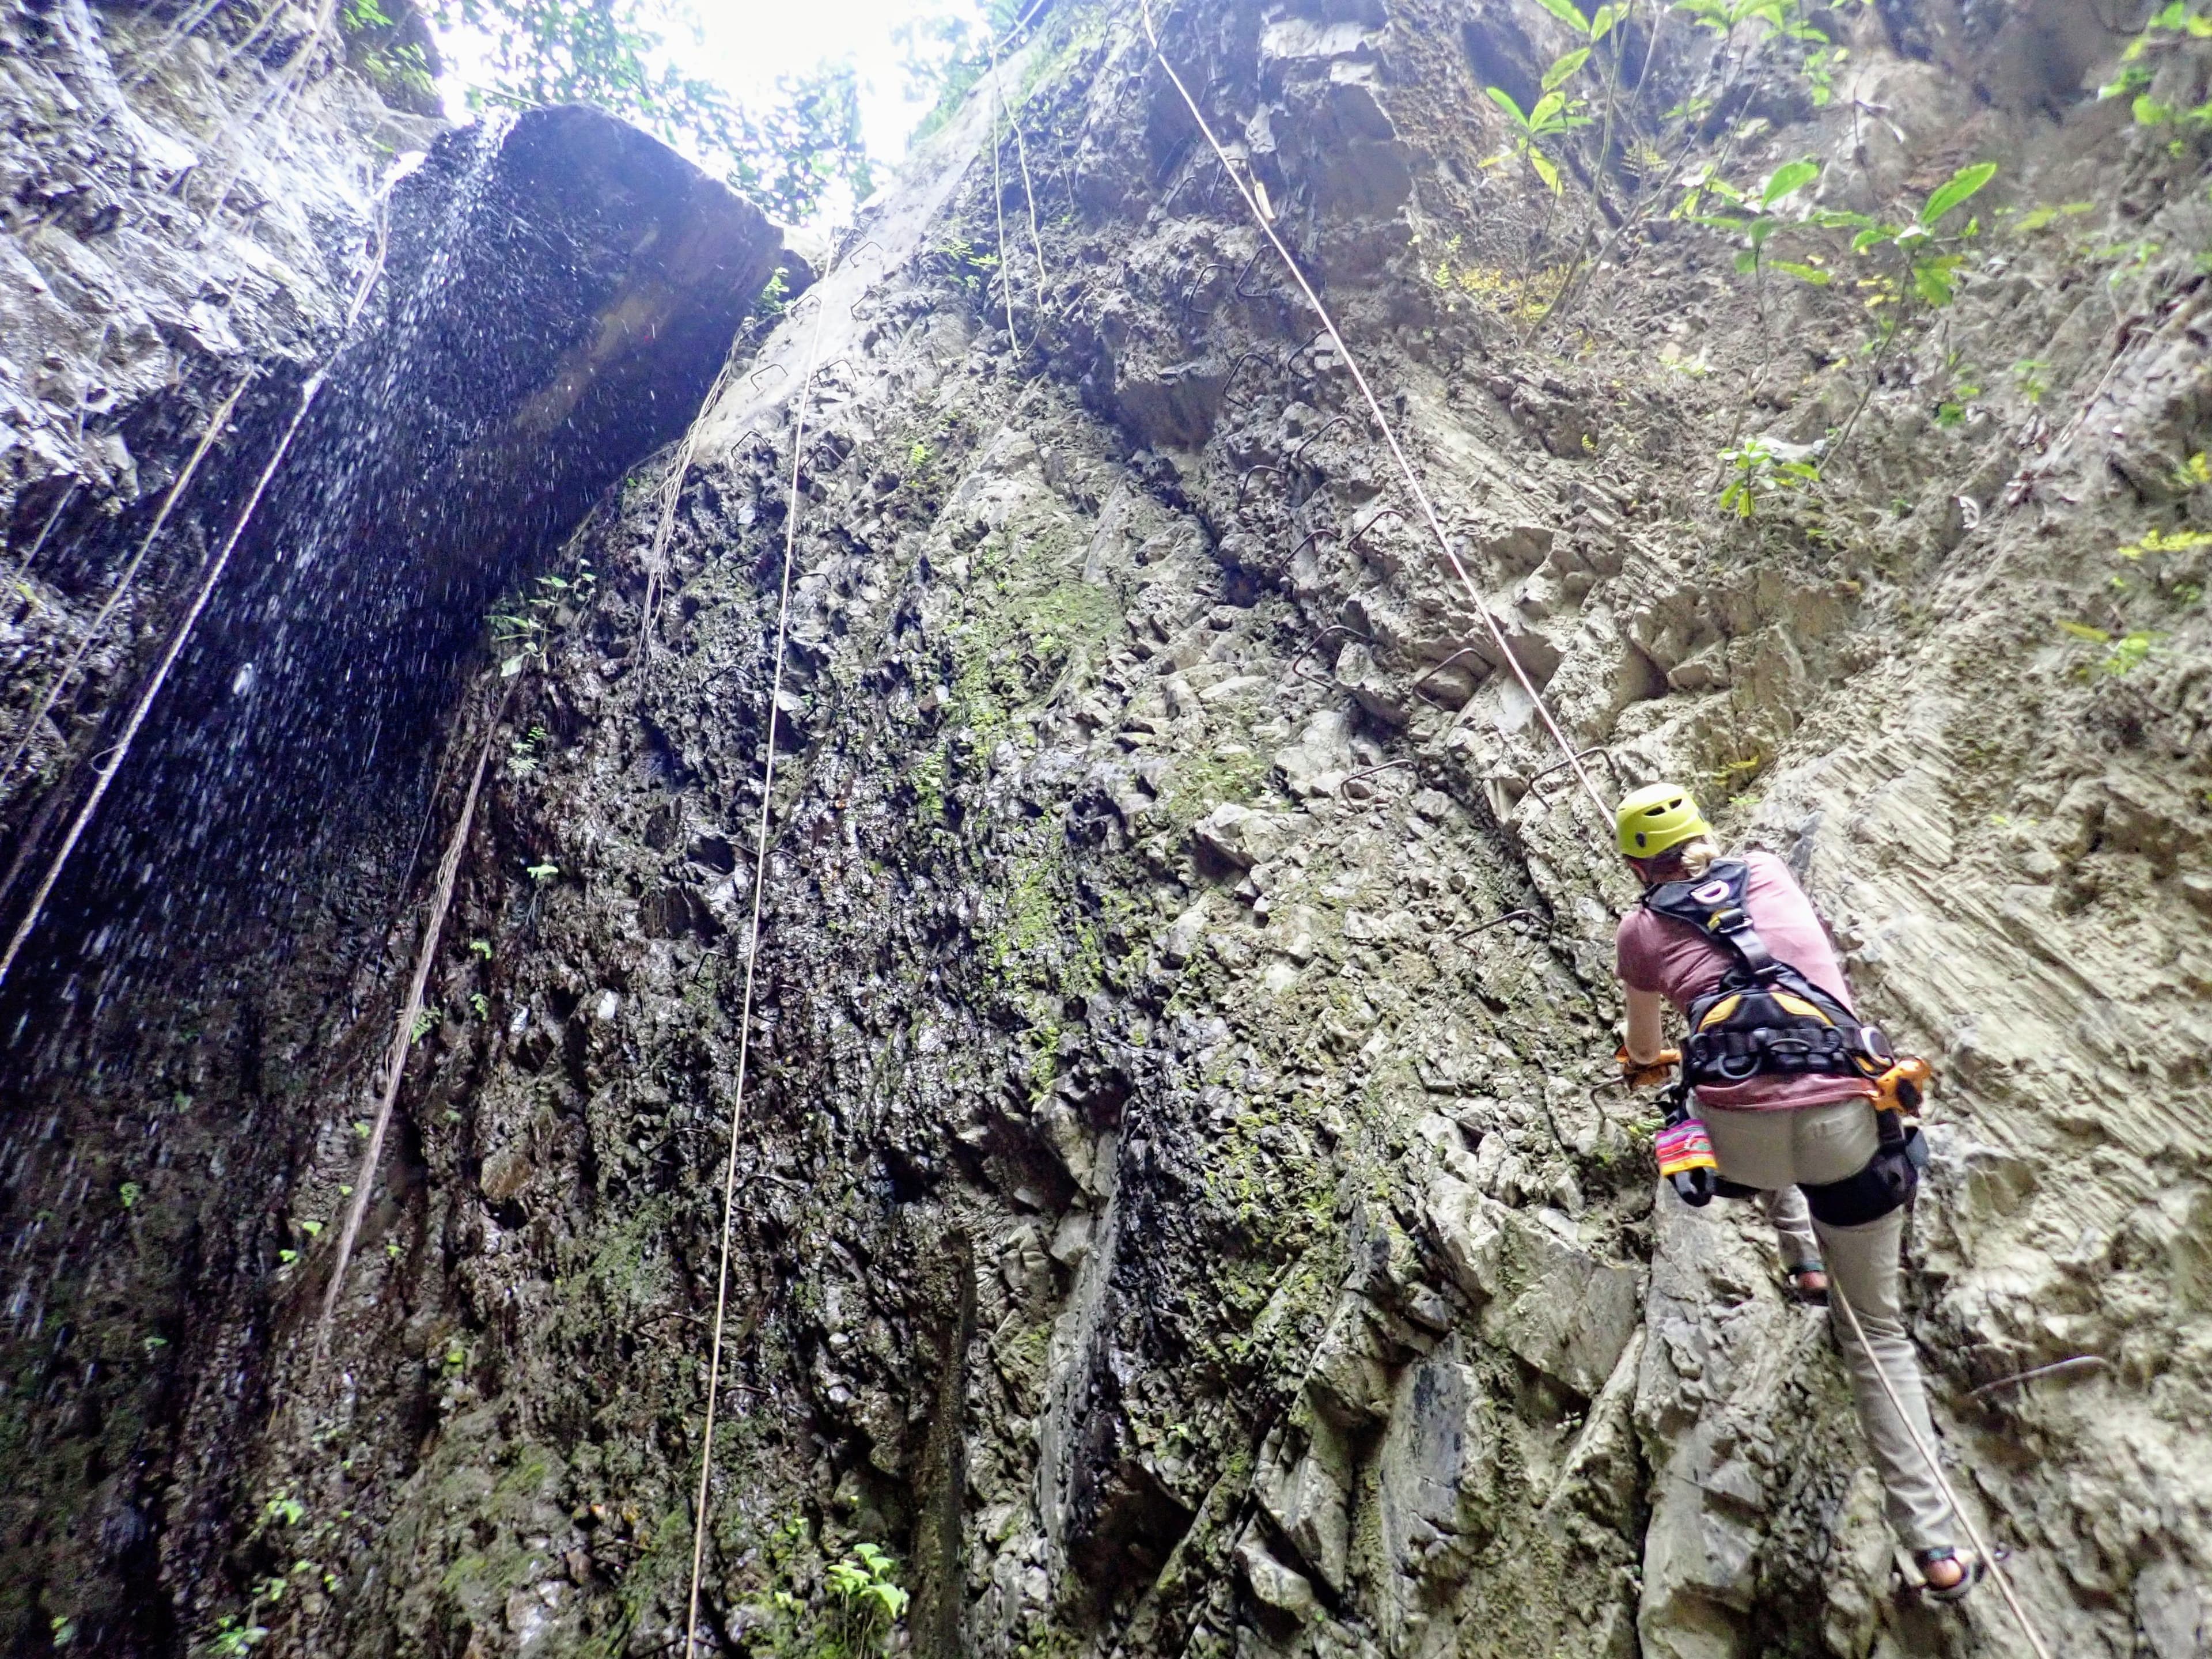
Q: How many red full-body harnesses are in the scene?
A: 0